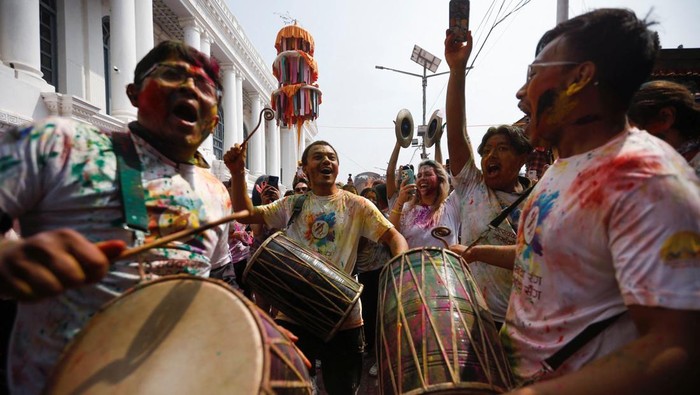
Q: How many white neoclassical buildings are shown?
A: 1